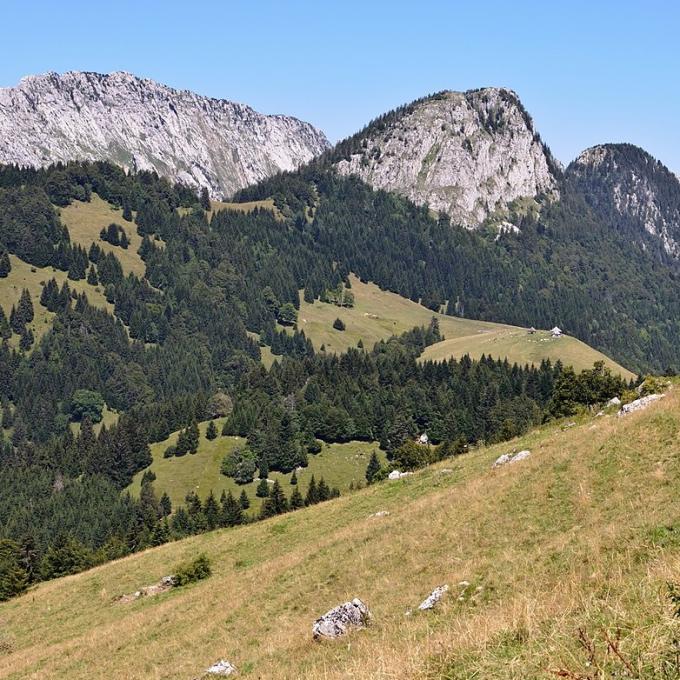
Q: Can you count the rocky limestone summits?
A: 3